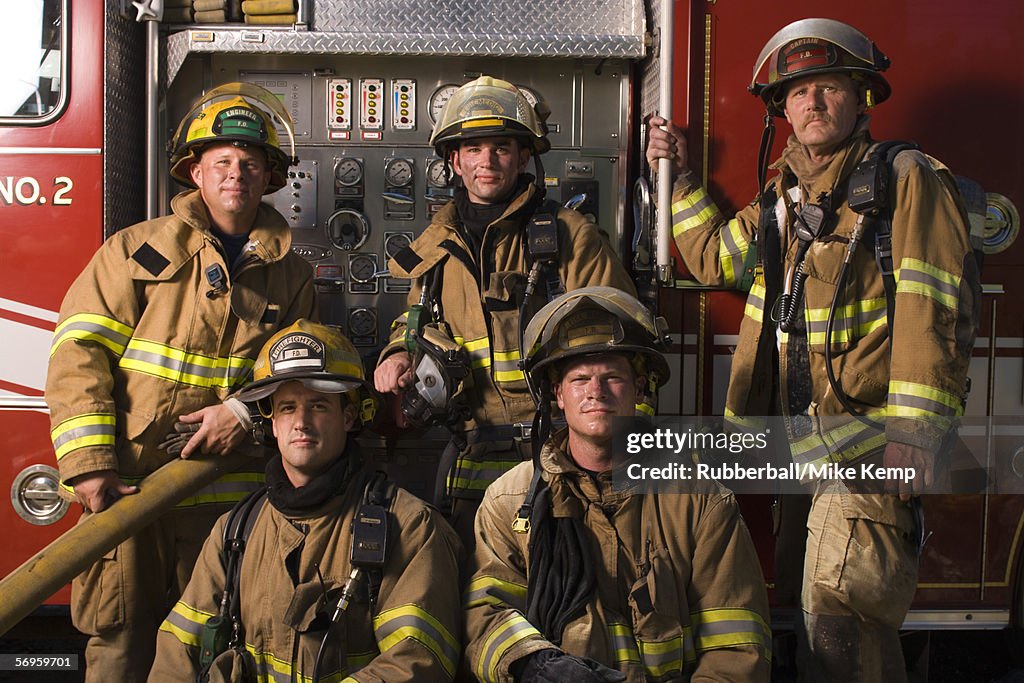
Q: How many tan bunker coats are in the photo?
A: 5